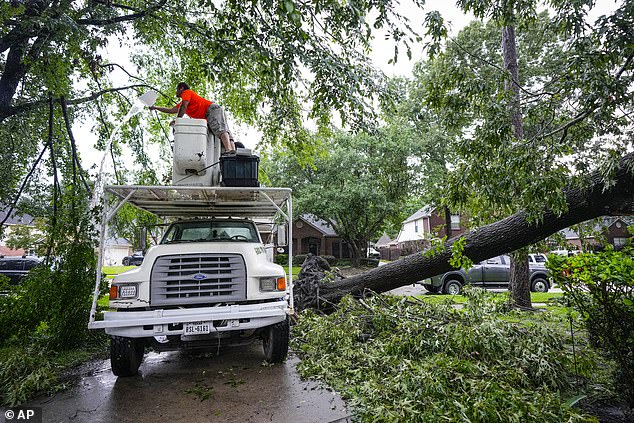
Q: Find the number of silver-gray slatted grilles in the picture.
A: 1